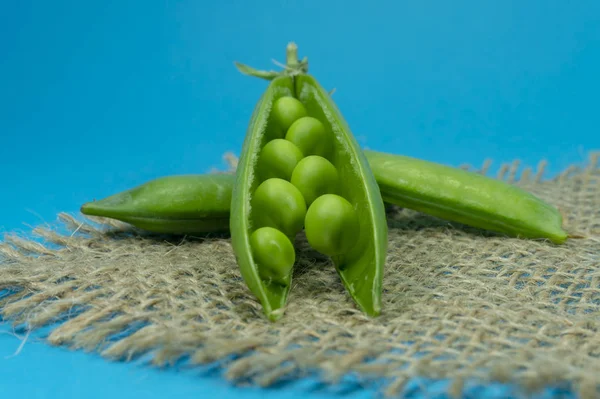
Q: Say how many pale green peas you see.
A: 7